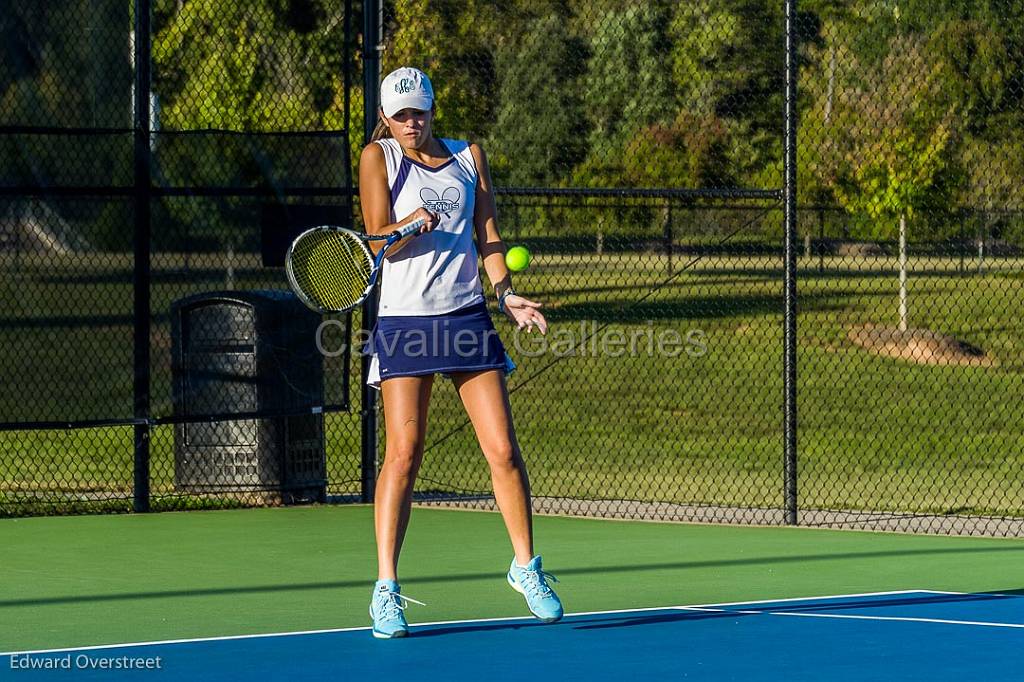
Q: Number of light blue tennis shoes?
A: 2